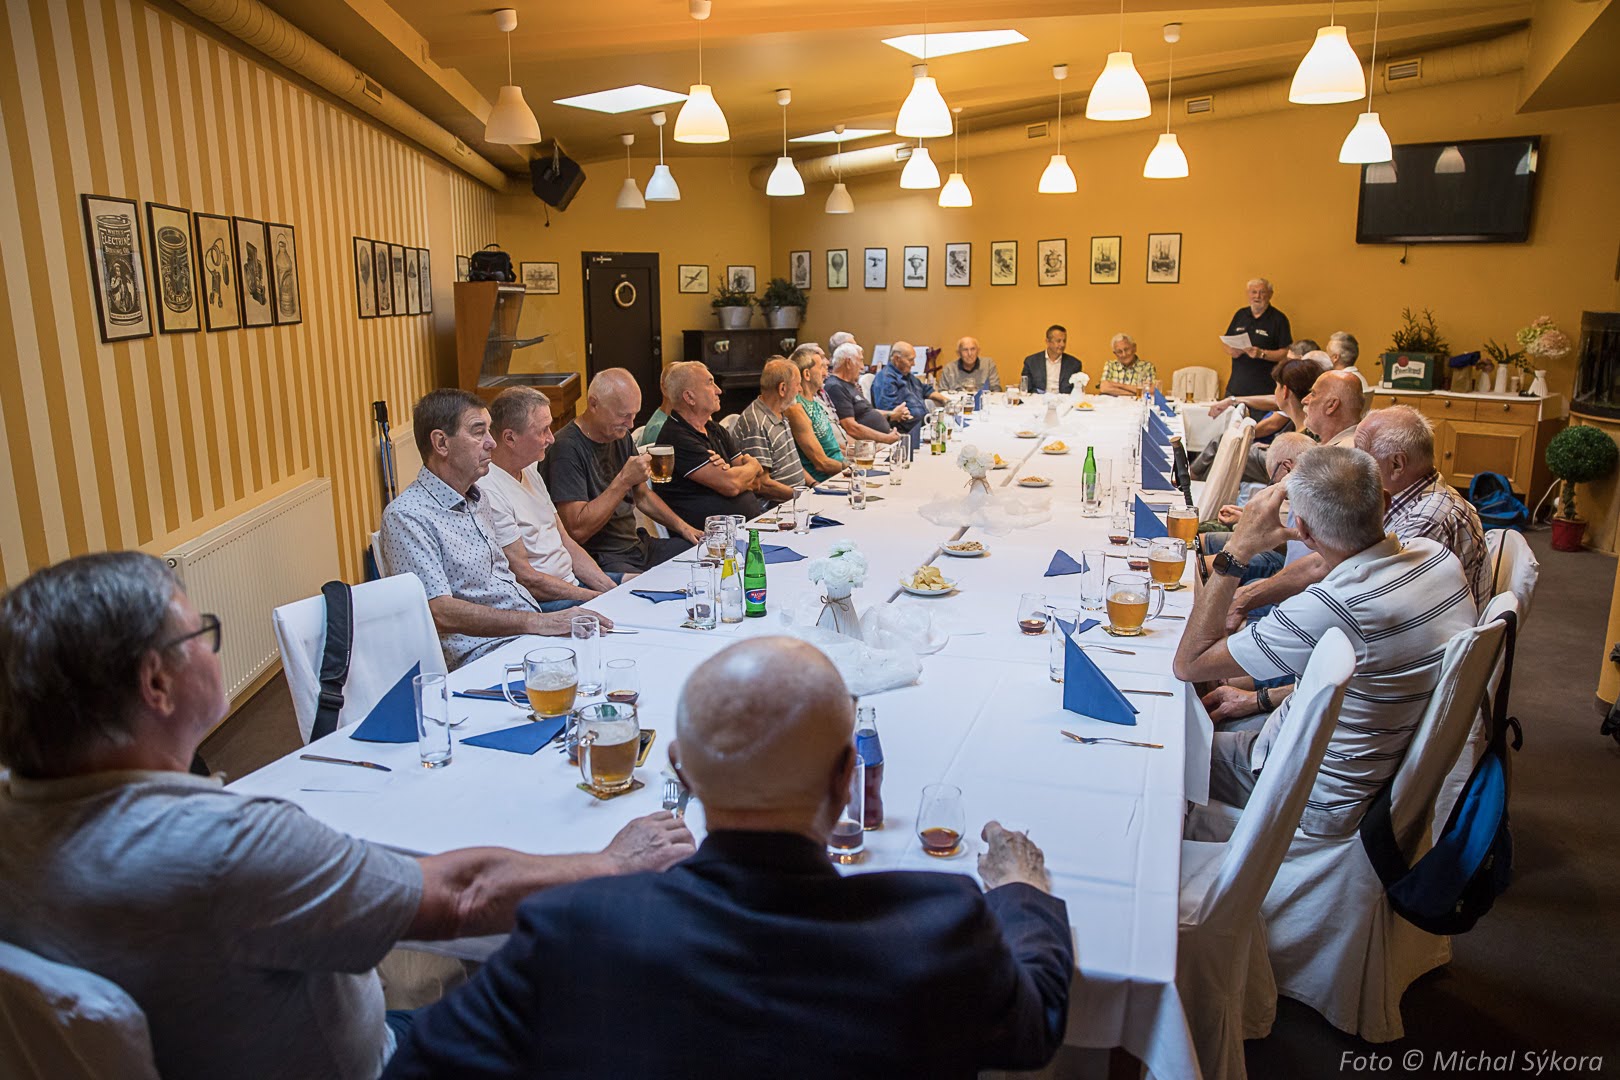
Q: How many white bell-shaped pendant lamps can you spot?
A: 14